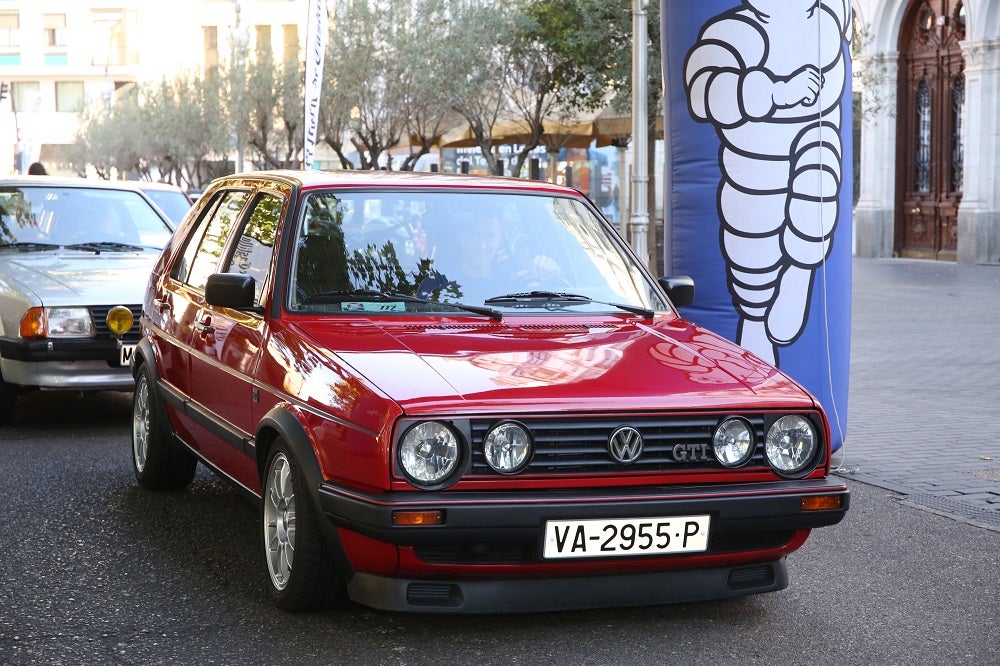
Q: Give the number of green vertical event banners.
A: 0